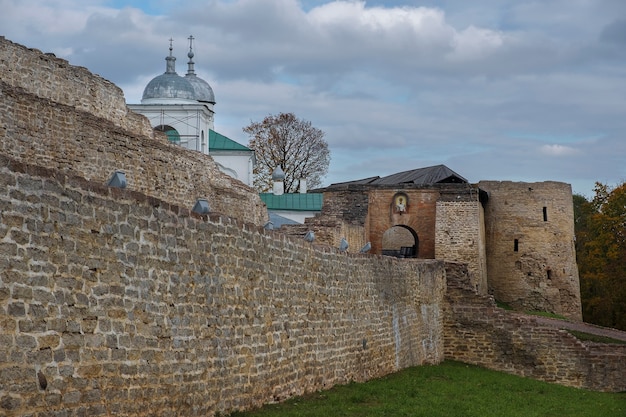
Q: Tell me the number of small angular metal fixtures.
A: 6